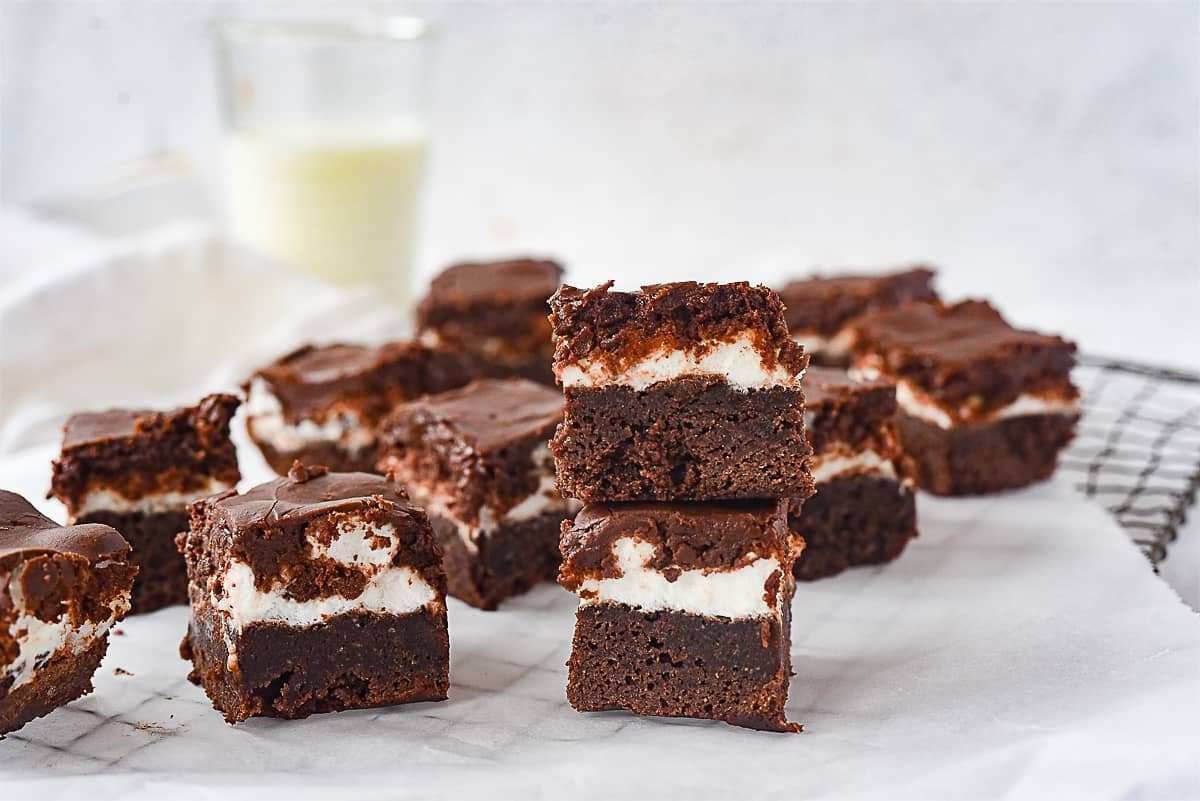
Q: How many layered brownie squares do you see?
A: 11